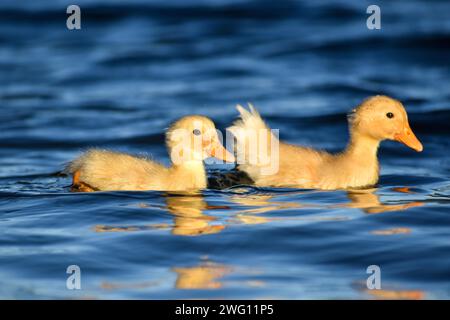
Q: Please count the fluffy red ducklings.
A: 0